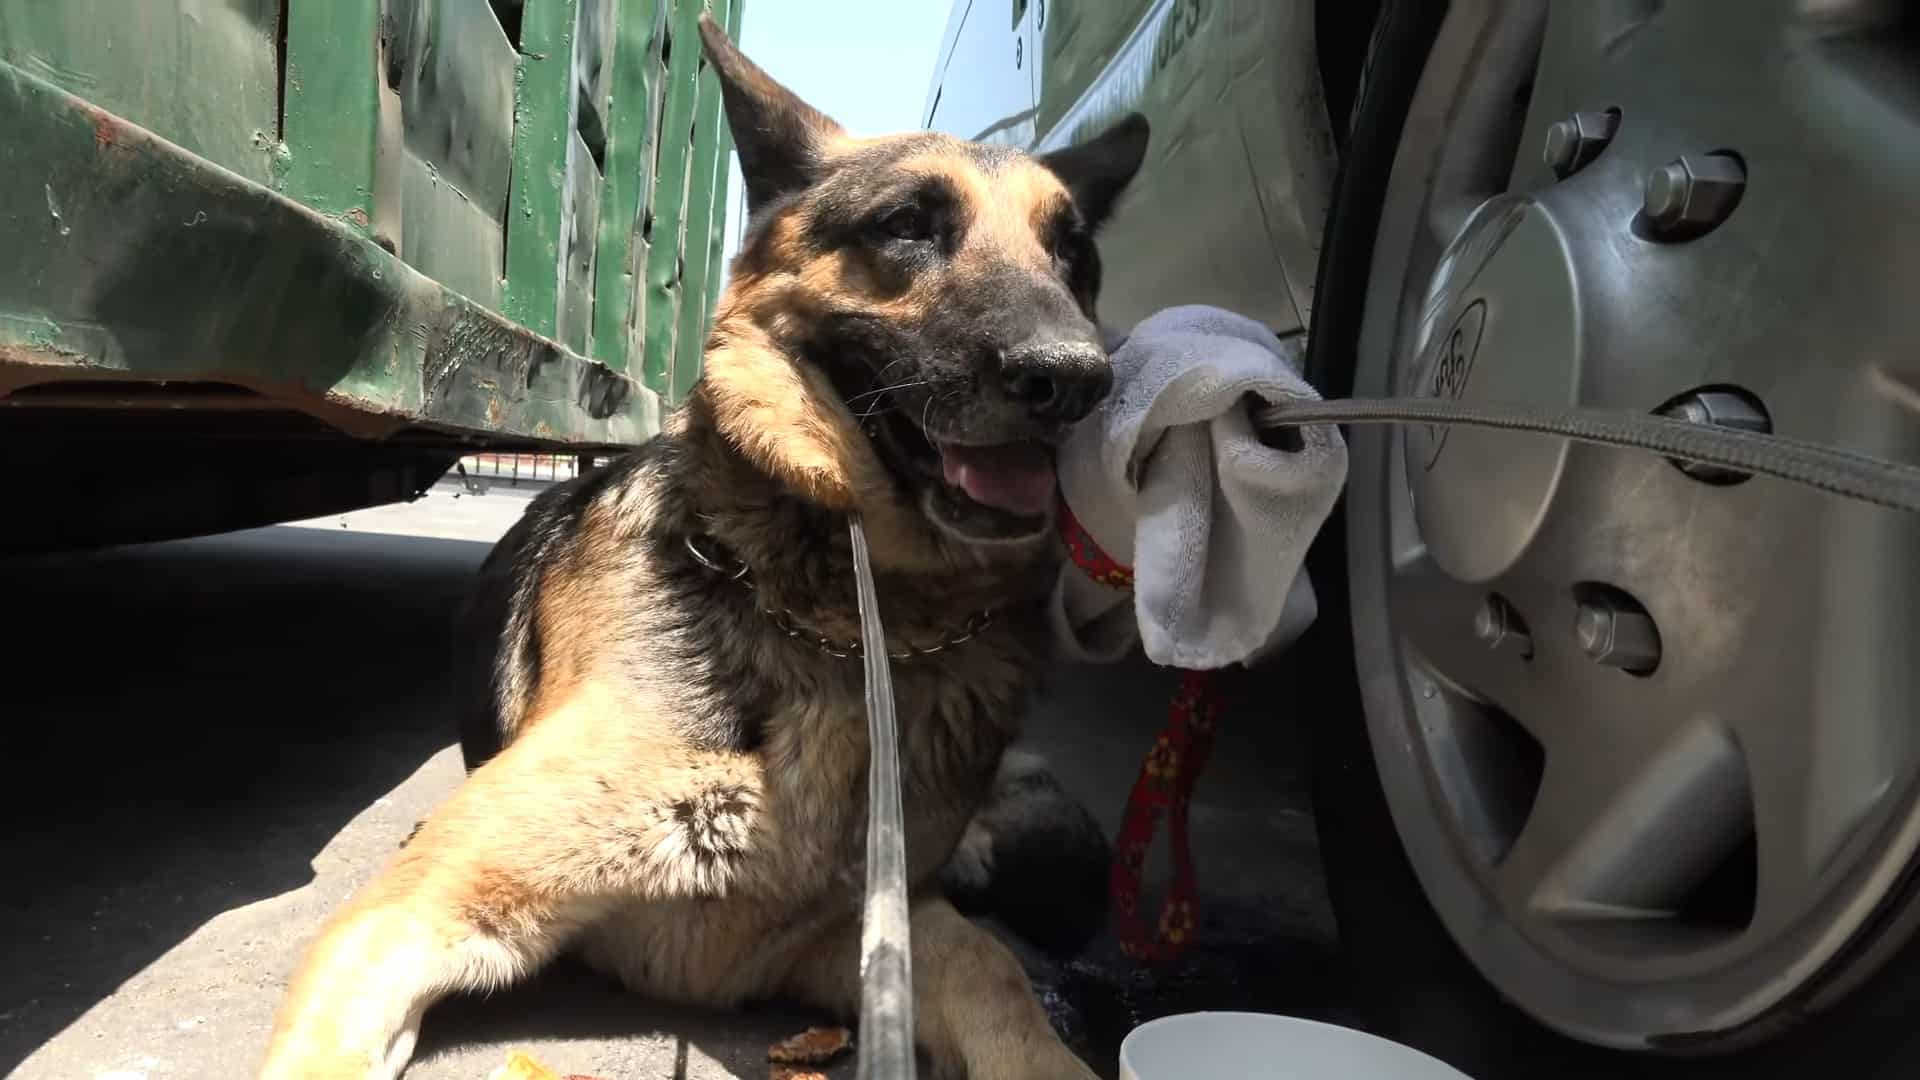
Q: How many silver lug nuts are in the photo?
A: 5